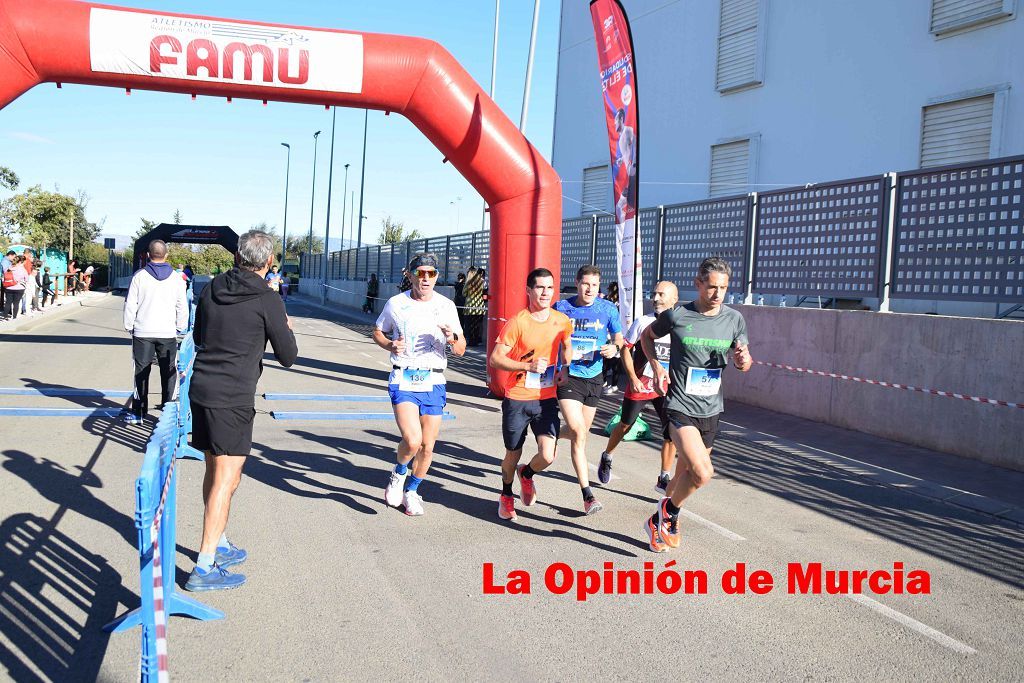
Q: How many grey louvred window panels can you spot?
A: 5